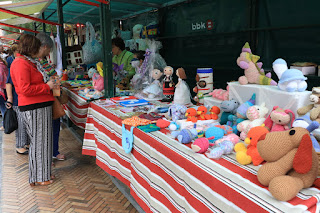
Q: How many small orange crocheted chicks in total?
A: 3